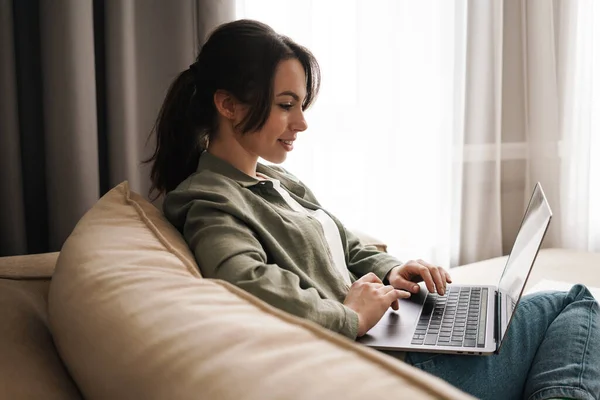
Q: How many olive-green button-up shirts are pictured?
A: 1